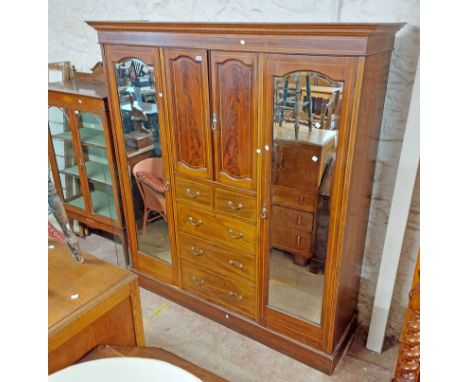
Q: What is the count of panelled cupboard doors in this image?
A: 2